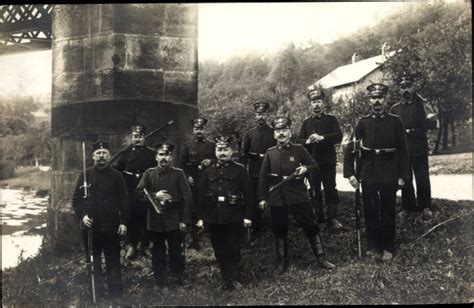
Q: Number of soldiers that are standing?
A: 10